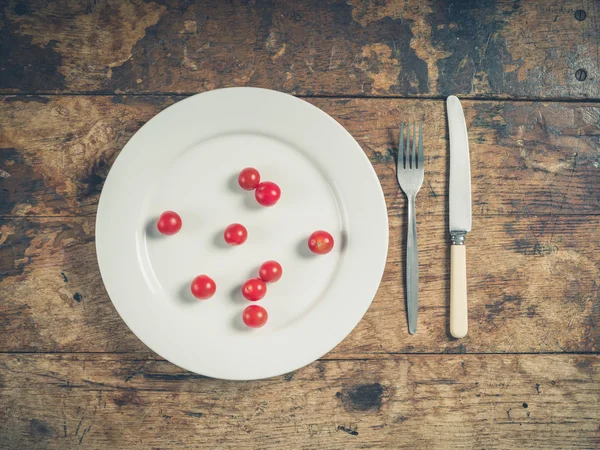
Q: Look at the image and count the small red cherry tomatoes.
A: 9